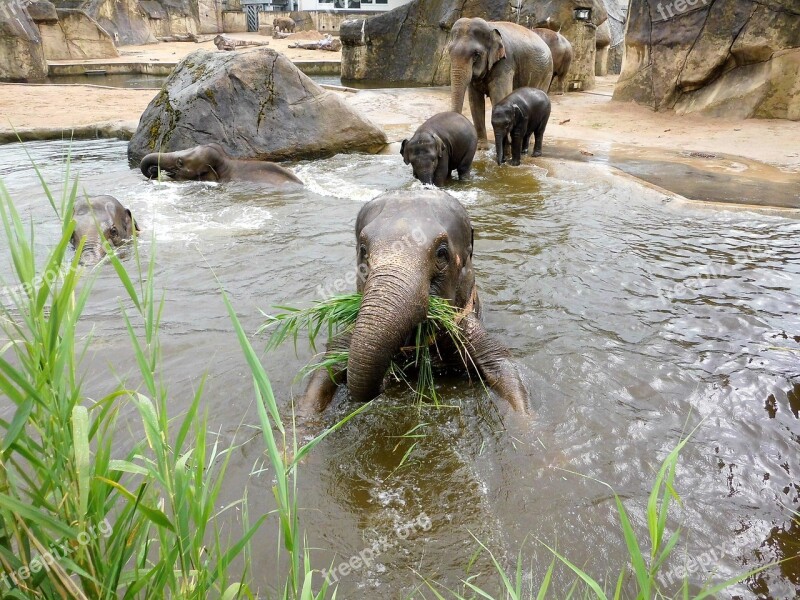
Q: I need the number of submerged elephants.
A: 3